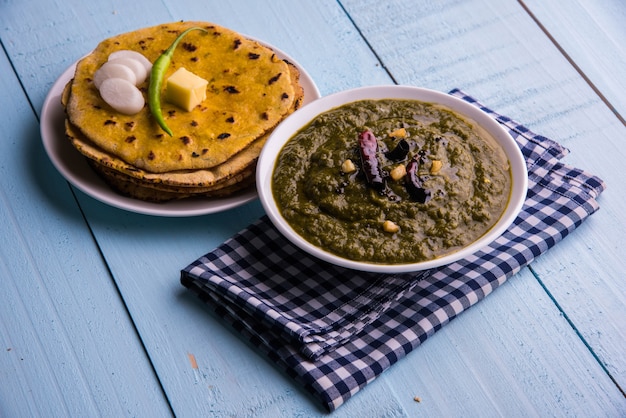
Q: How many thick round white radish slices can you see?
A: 4